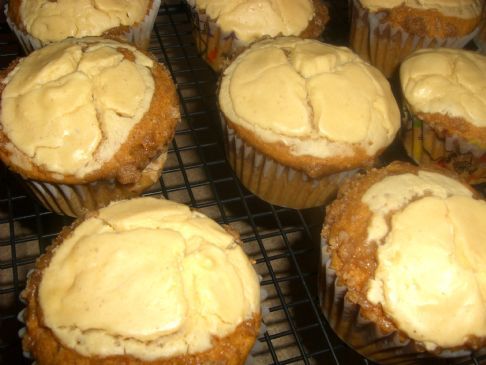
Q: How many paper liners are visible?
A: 8